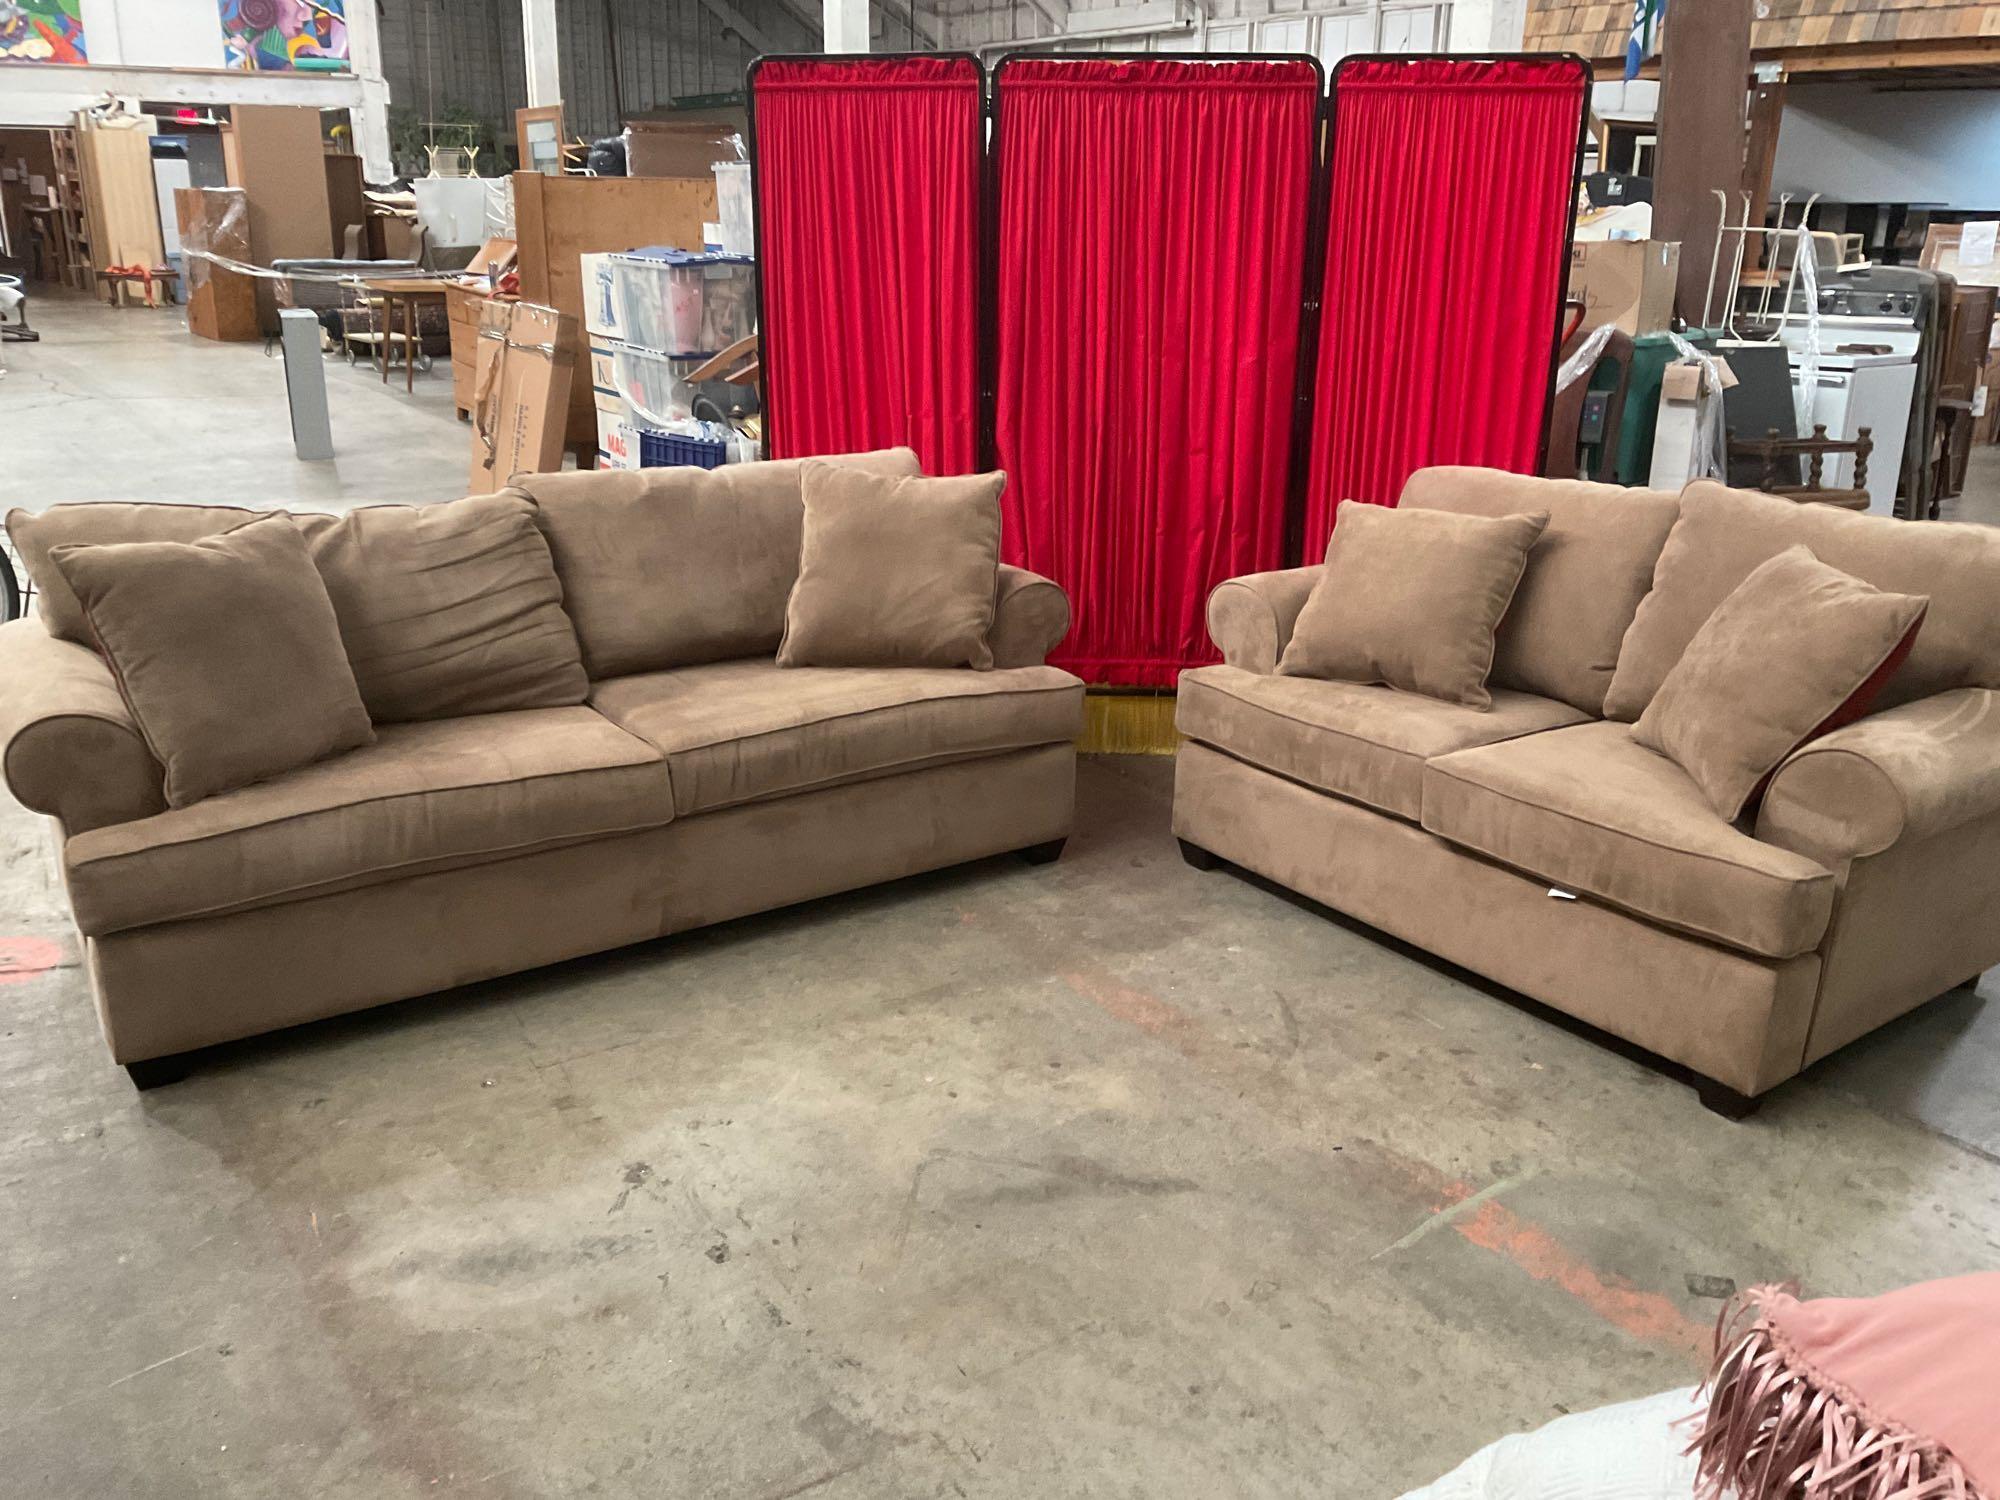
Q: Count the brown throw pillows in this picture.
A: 4